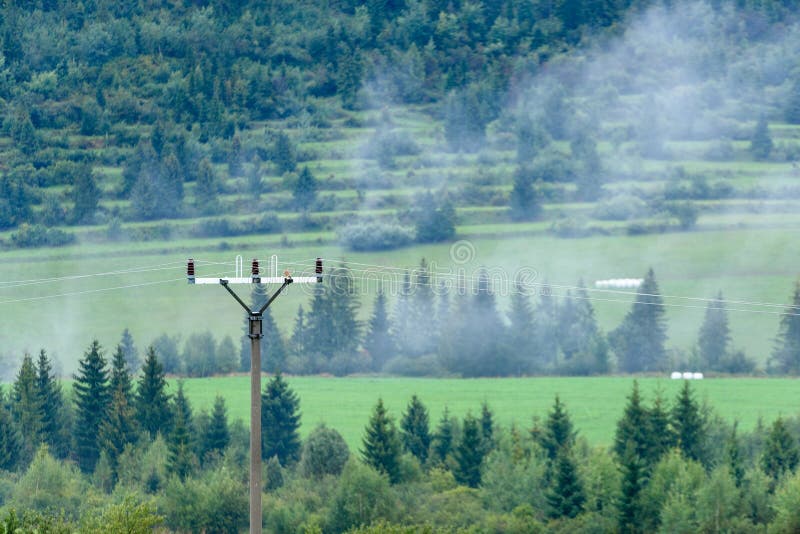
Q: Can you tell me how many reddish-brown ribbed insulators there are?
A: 3